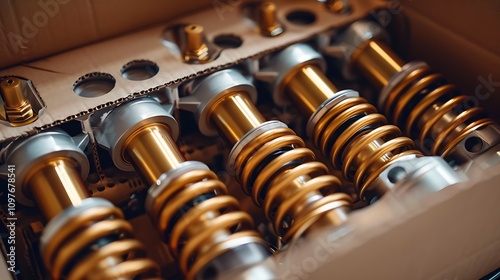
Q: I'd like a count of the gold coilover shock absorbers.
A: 5